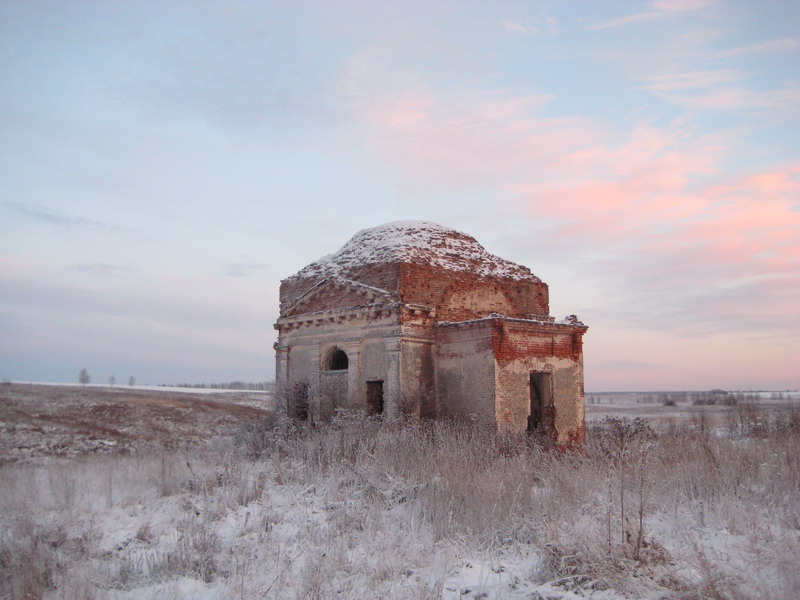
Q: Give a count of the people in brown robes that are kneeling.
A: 0